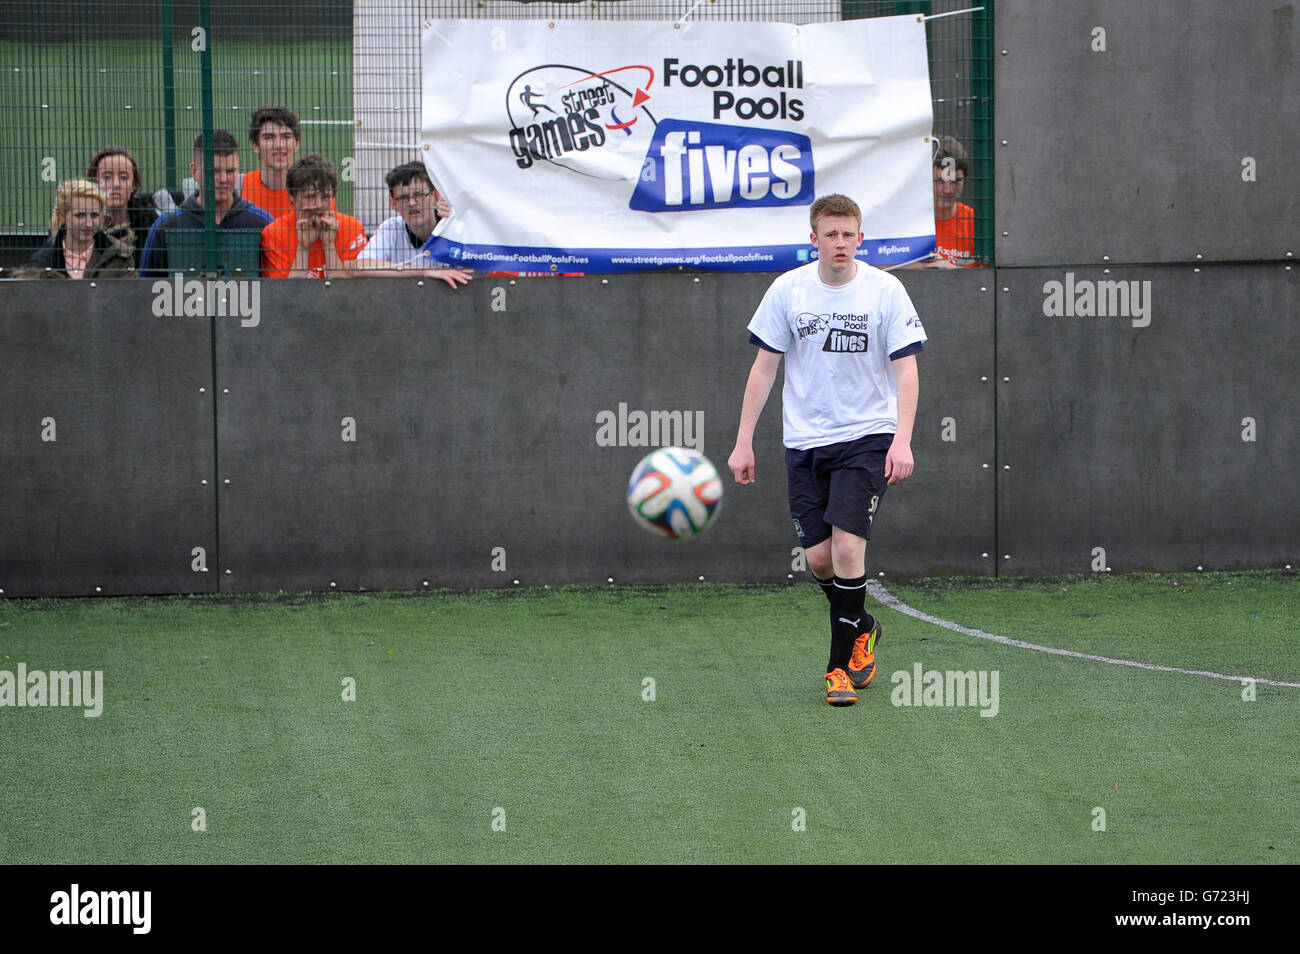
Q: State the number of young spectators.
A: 7